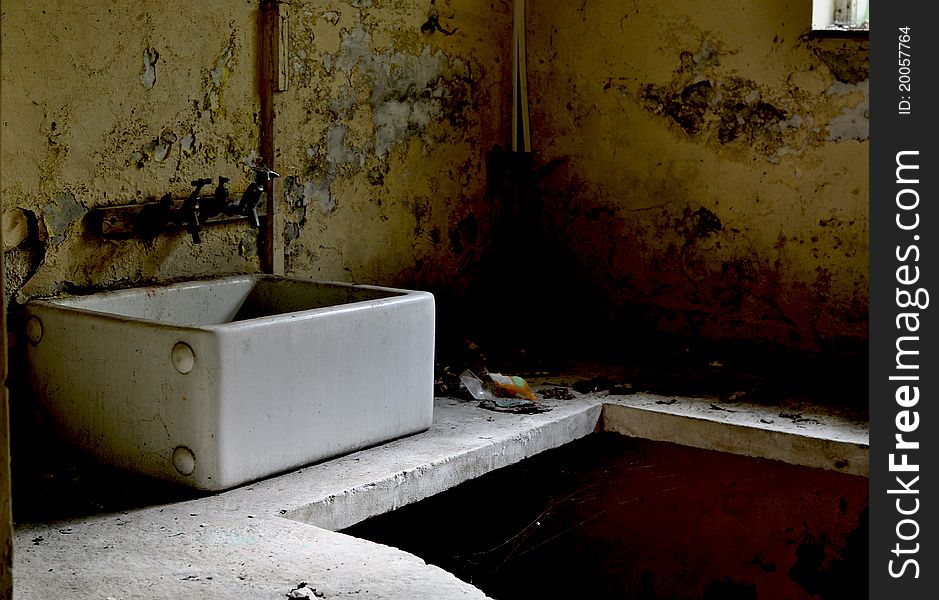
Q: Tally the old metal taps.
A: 2